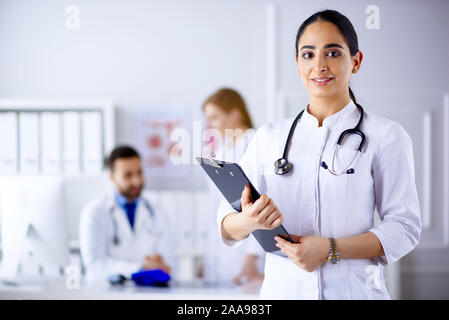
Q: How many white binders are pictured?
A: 5